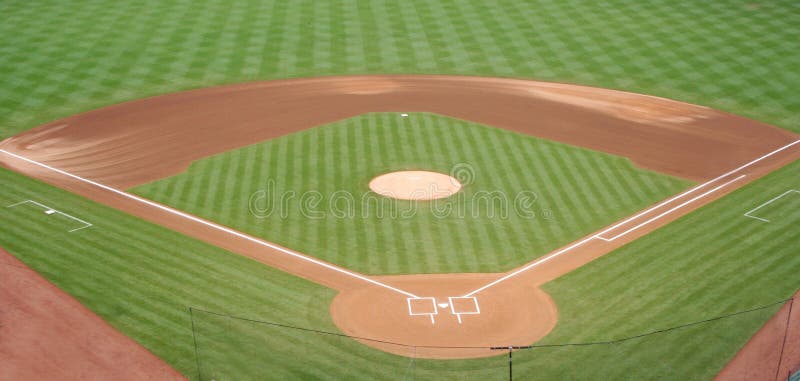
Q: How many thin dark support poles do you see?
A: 3